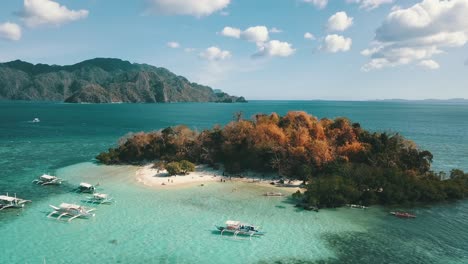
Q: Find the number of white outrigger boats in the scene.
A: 6